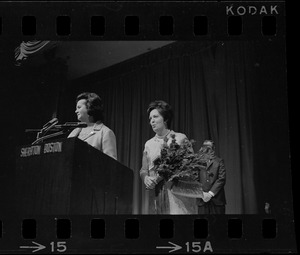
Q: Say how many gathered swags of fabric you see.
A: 1